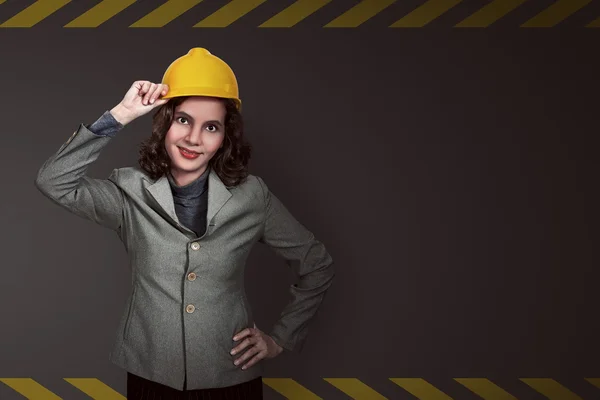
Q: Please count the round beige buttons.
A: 3